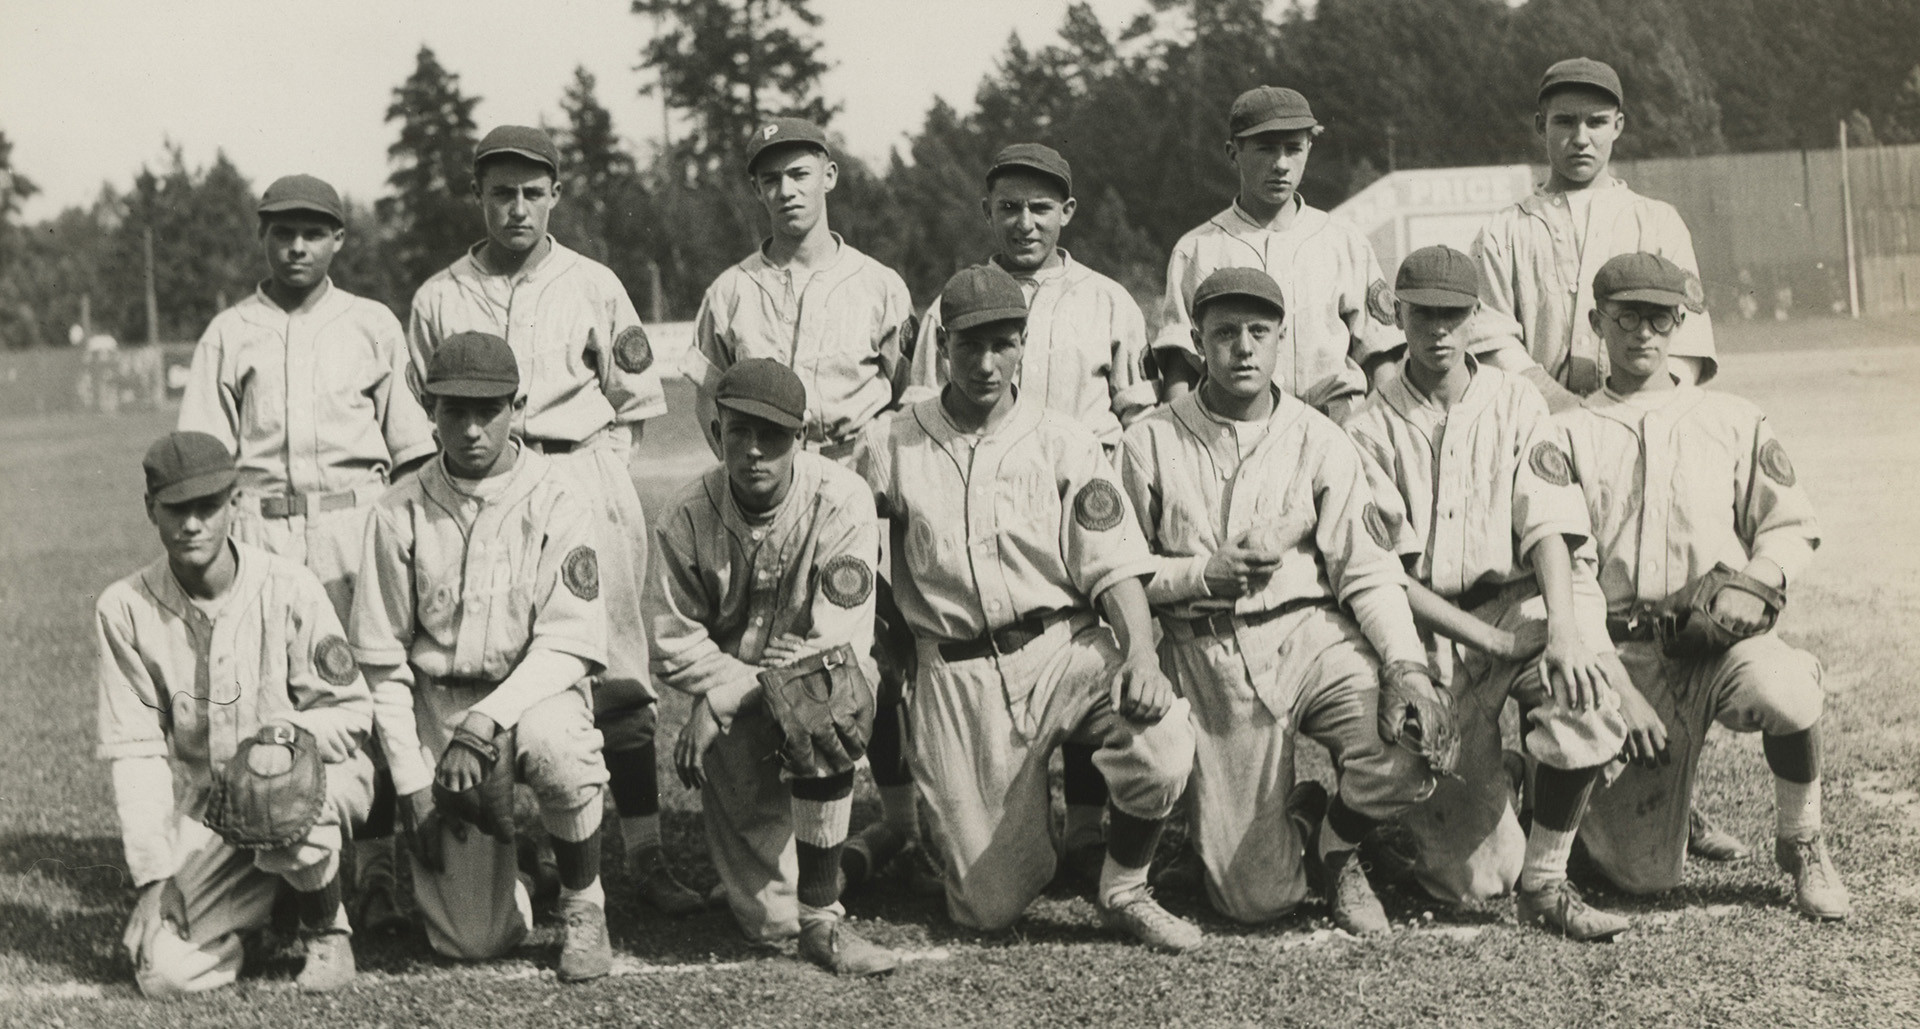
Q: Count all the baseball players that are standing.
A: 6